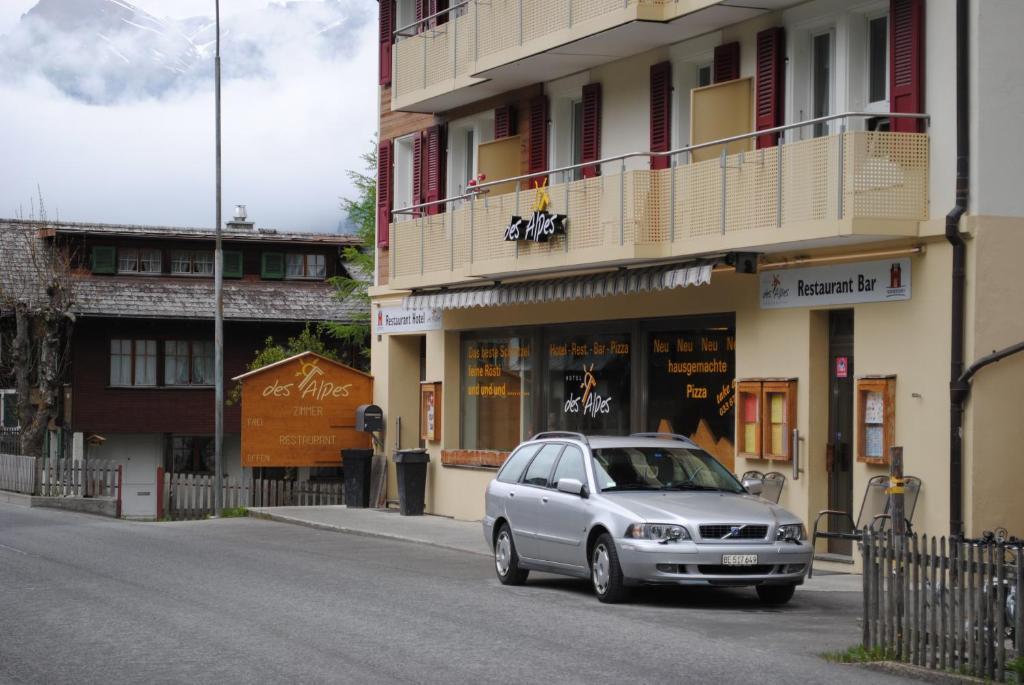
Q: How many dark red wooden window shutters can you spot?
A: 13